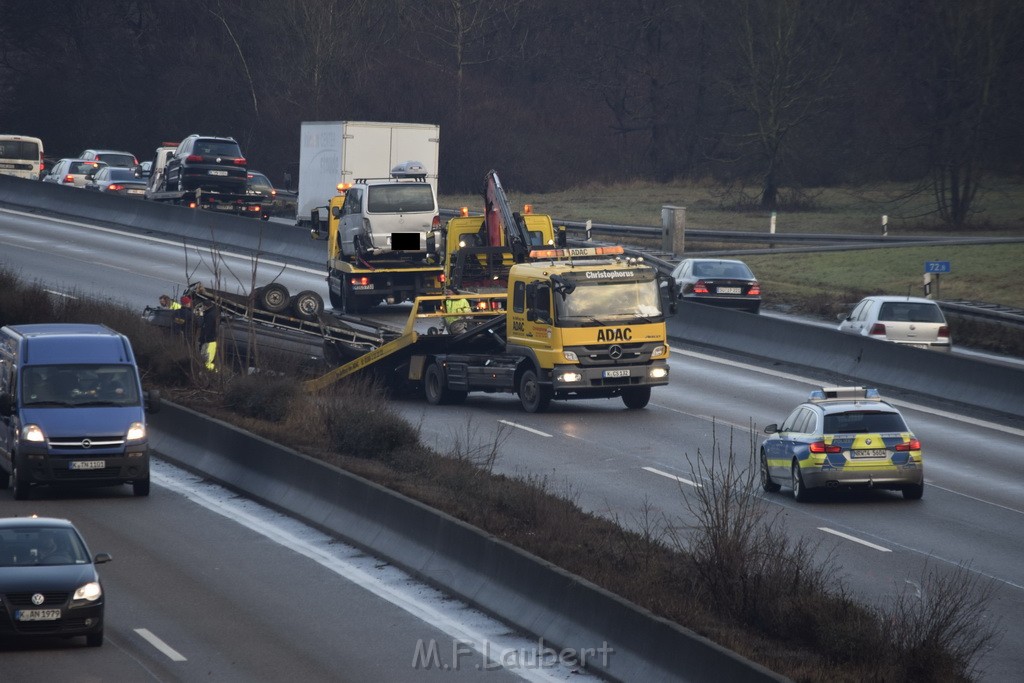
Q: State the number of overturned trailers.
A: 1